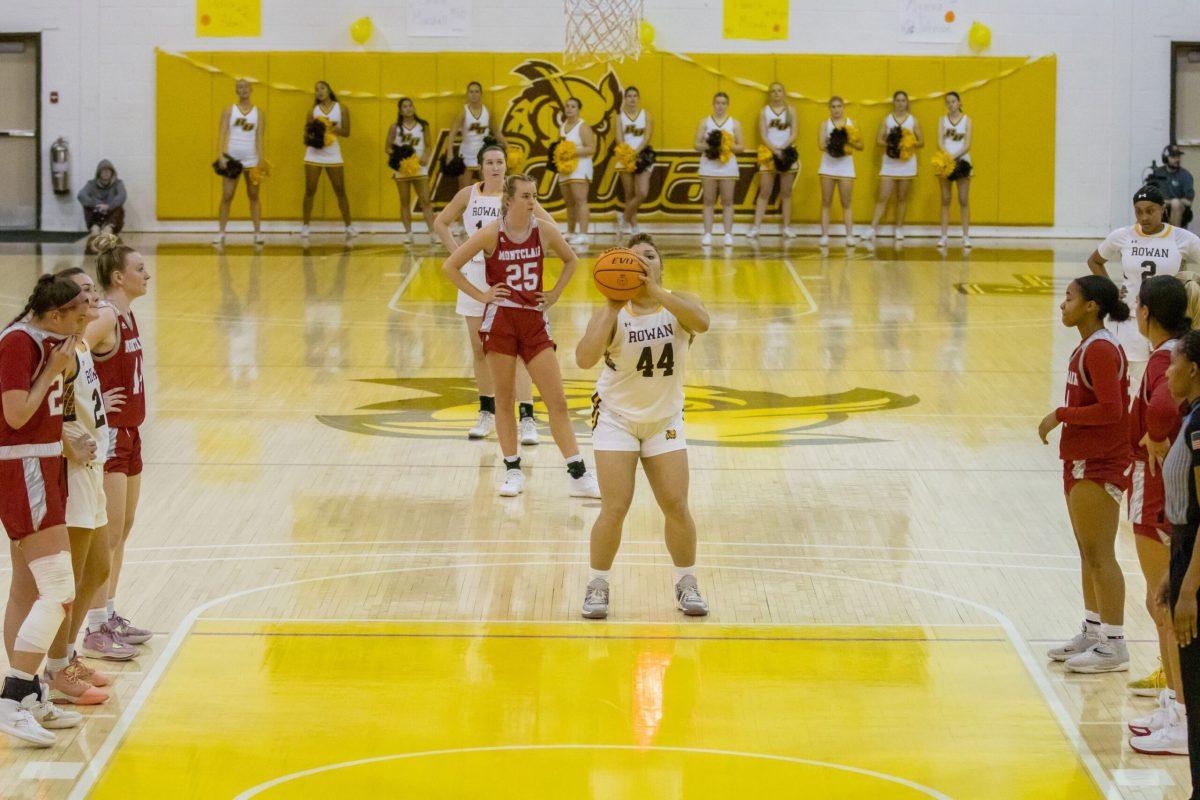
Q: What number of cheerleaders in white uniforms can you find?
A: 11